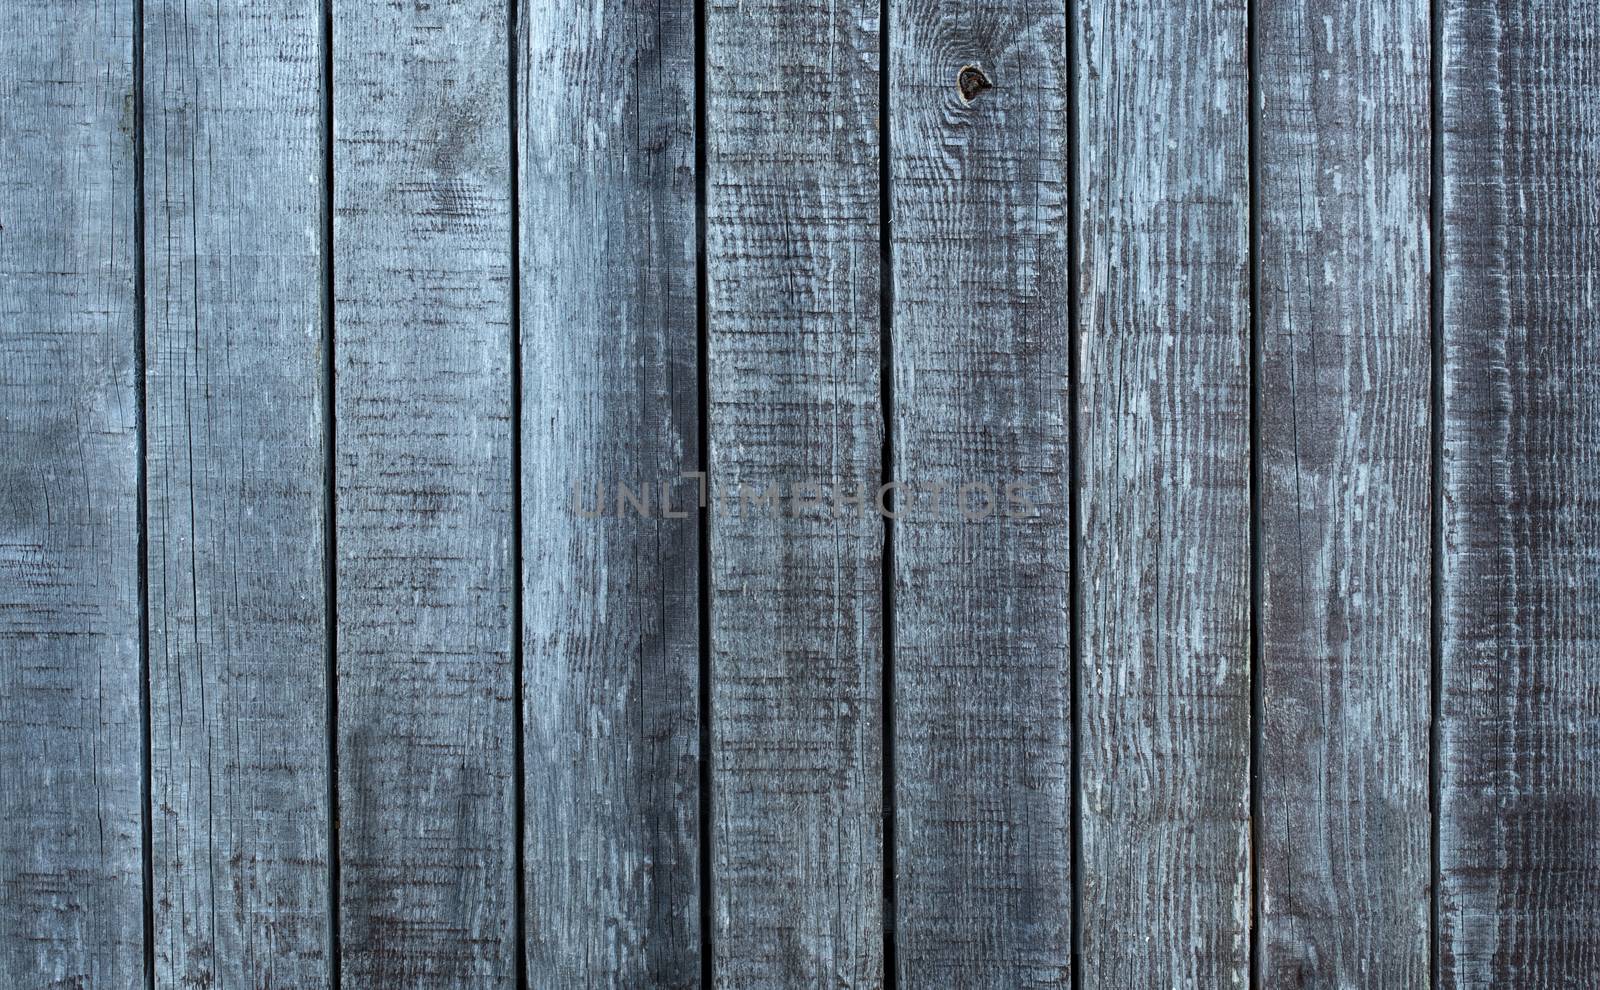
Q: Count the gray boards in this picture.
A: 9